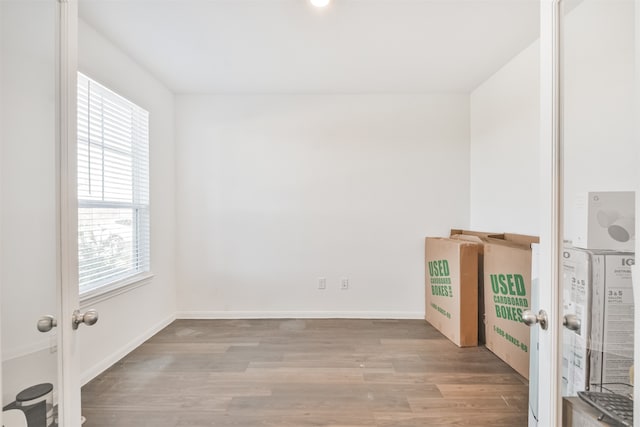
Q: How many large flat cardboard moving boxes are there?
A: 2